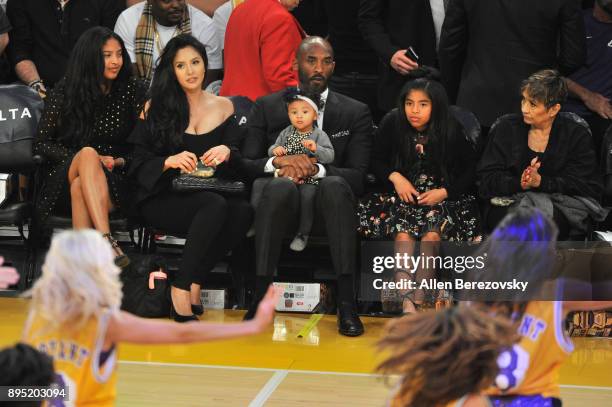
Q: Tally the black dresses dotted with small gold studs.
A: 1